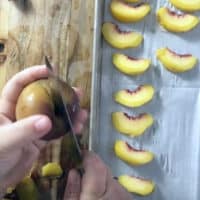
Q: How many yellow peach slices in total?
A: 11